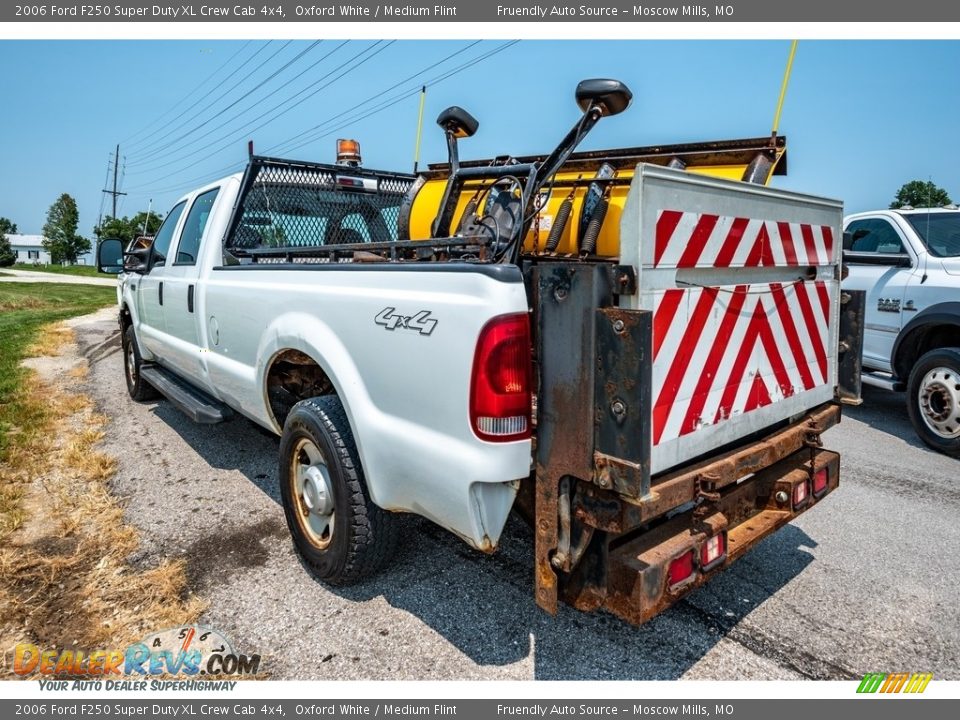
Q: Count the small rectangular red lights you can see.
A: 4